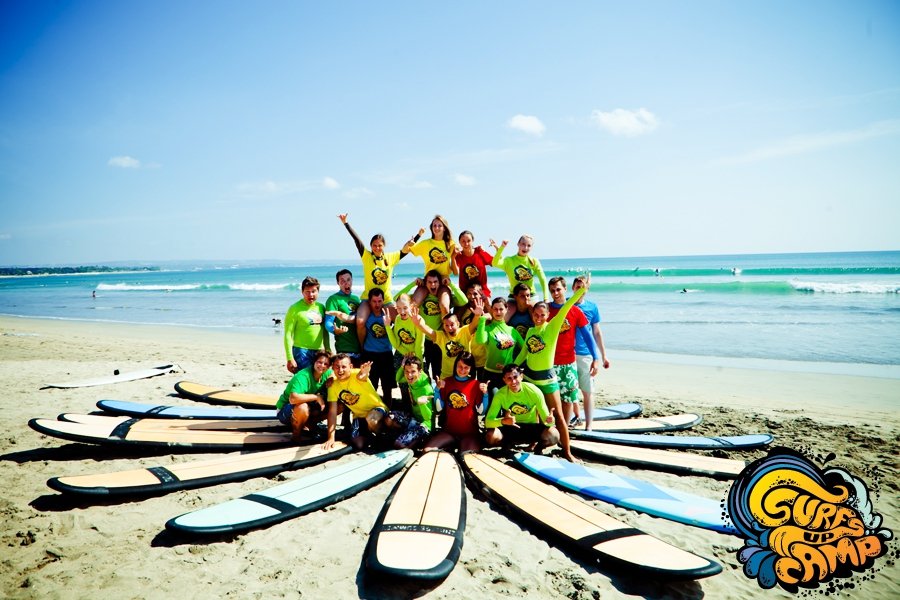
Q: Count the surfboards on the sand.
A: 14